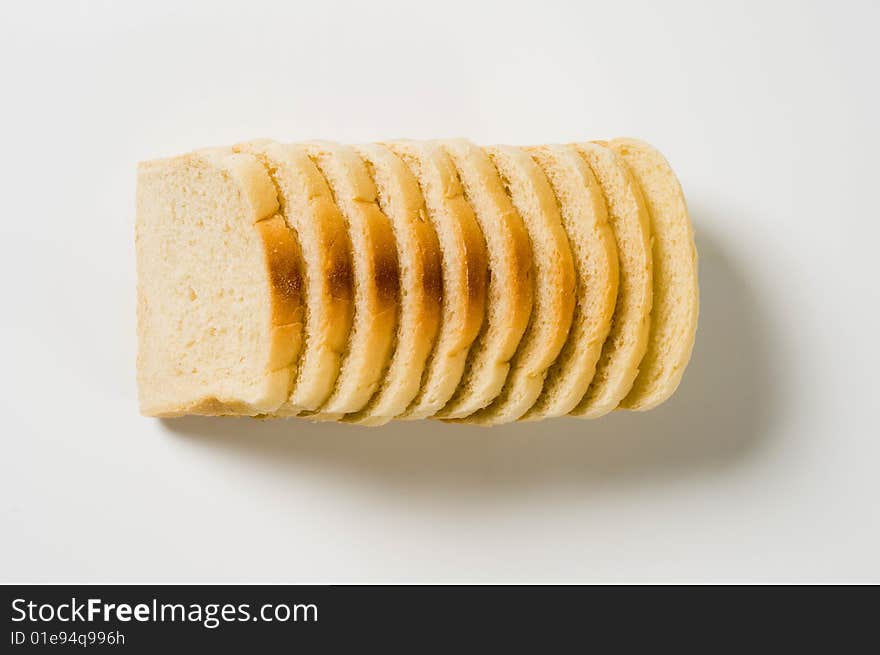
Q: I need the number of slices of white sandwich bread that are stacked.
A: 10